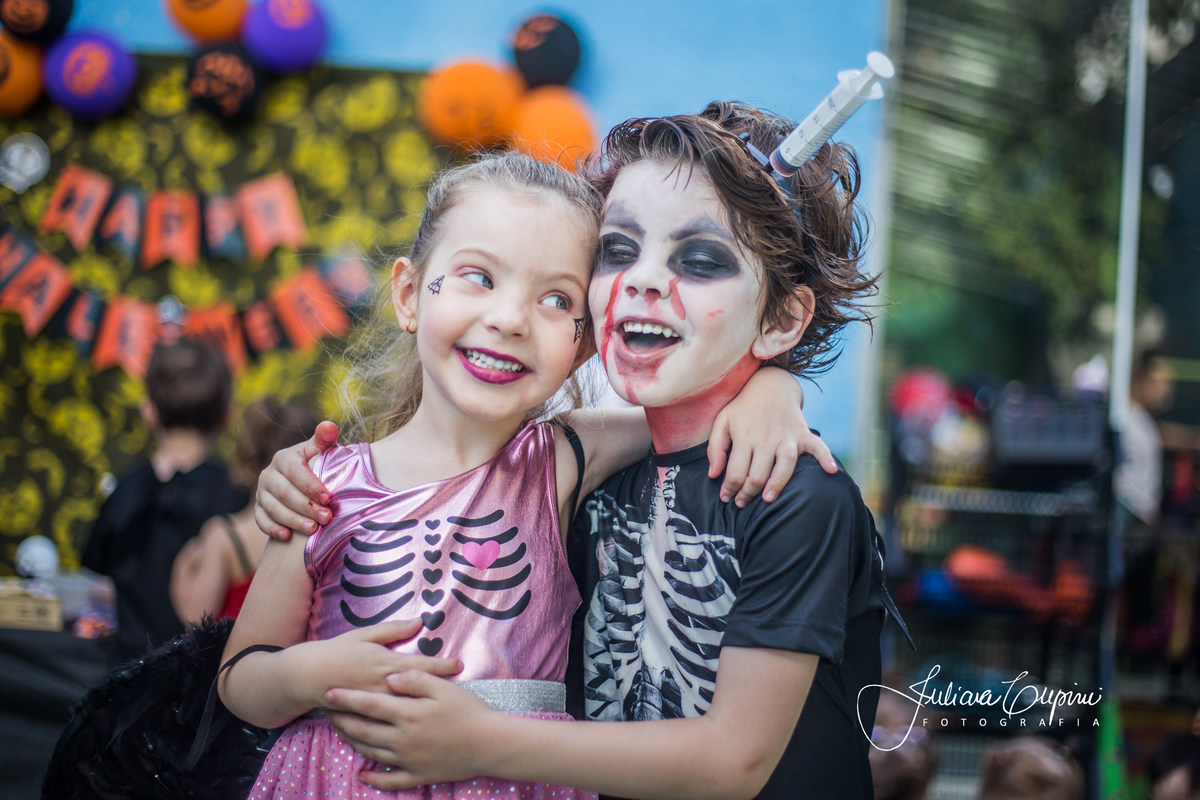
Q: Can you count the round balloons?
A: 9